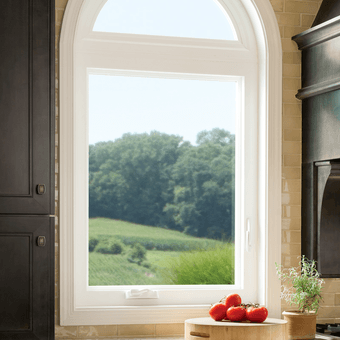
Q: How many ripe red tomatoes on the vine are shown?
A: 4